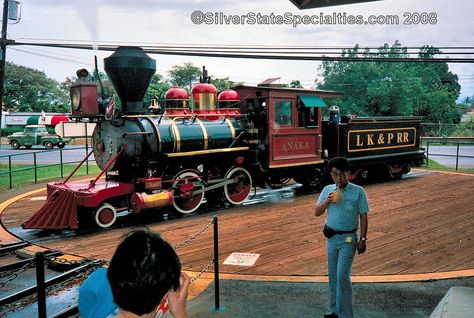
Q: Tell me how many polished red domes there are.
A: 3